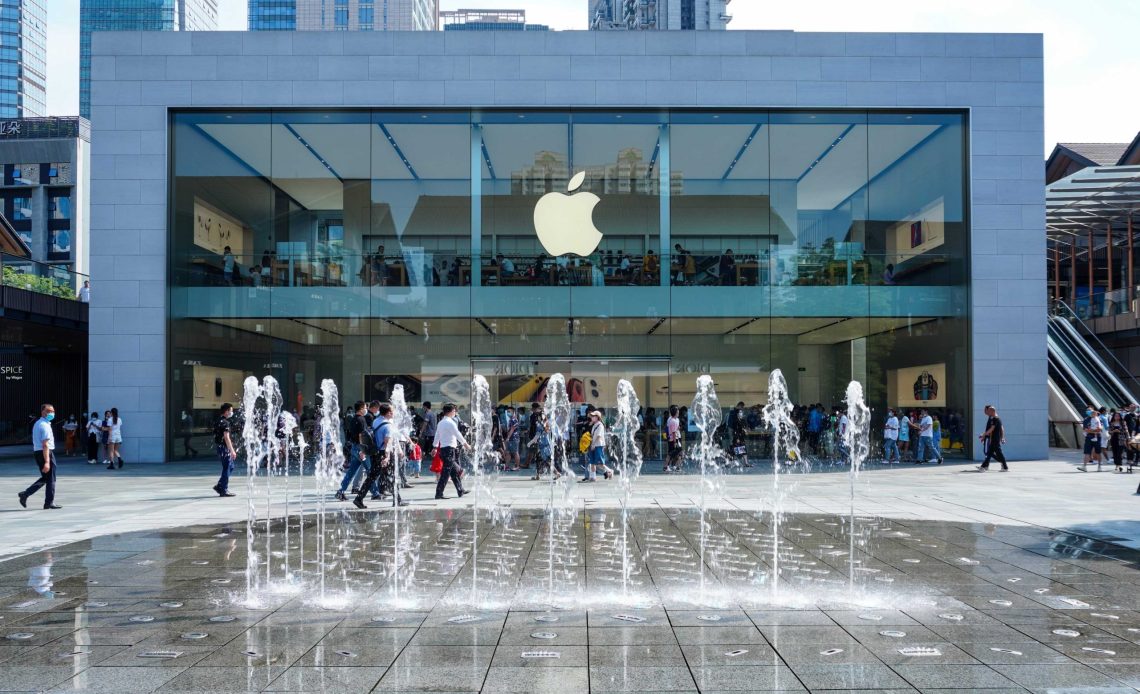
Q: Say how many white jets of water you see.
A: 12